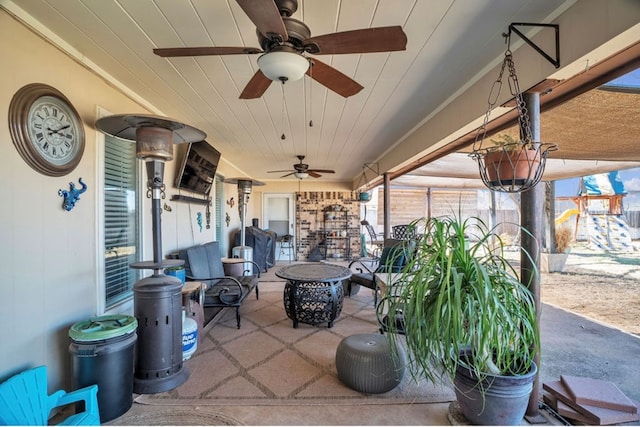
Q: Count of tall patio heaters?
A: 2